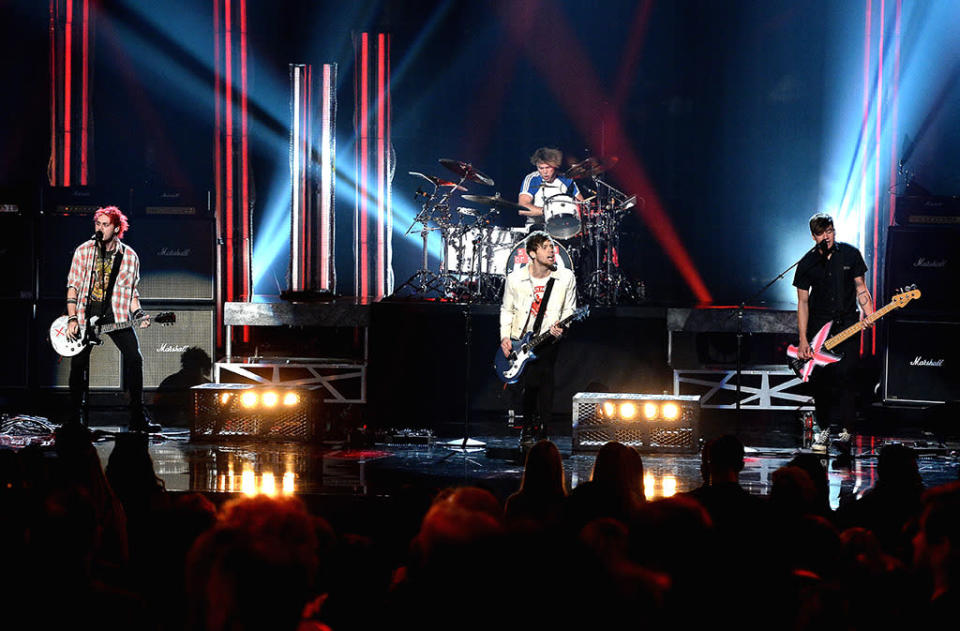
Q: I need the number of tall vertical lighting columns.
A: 5